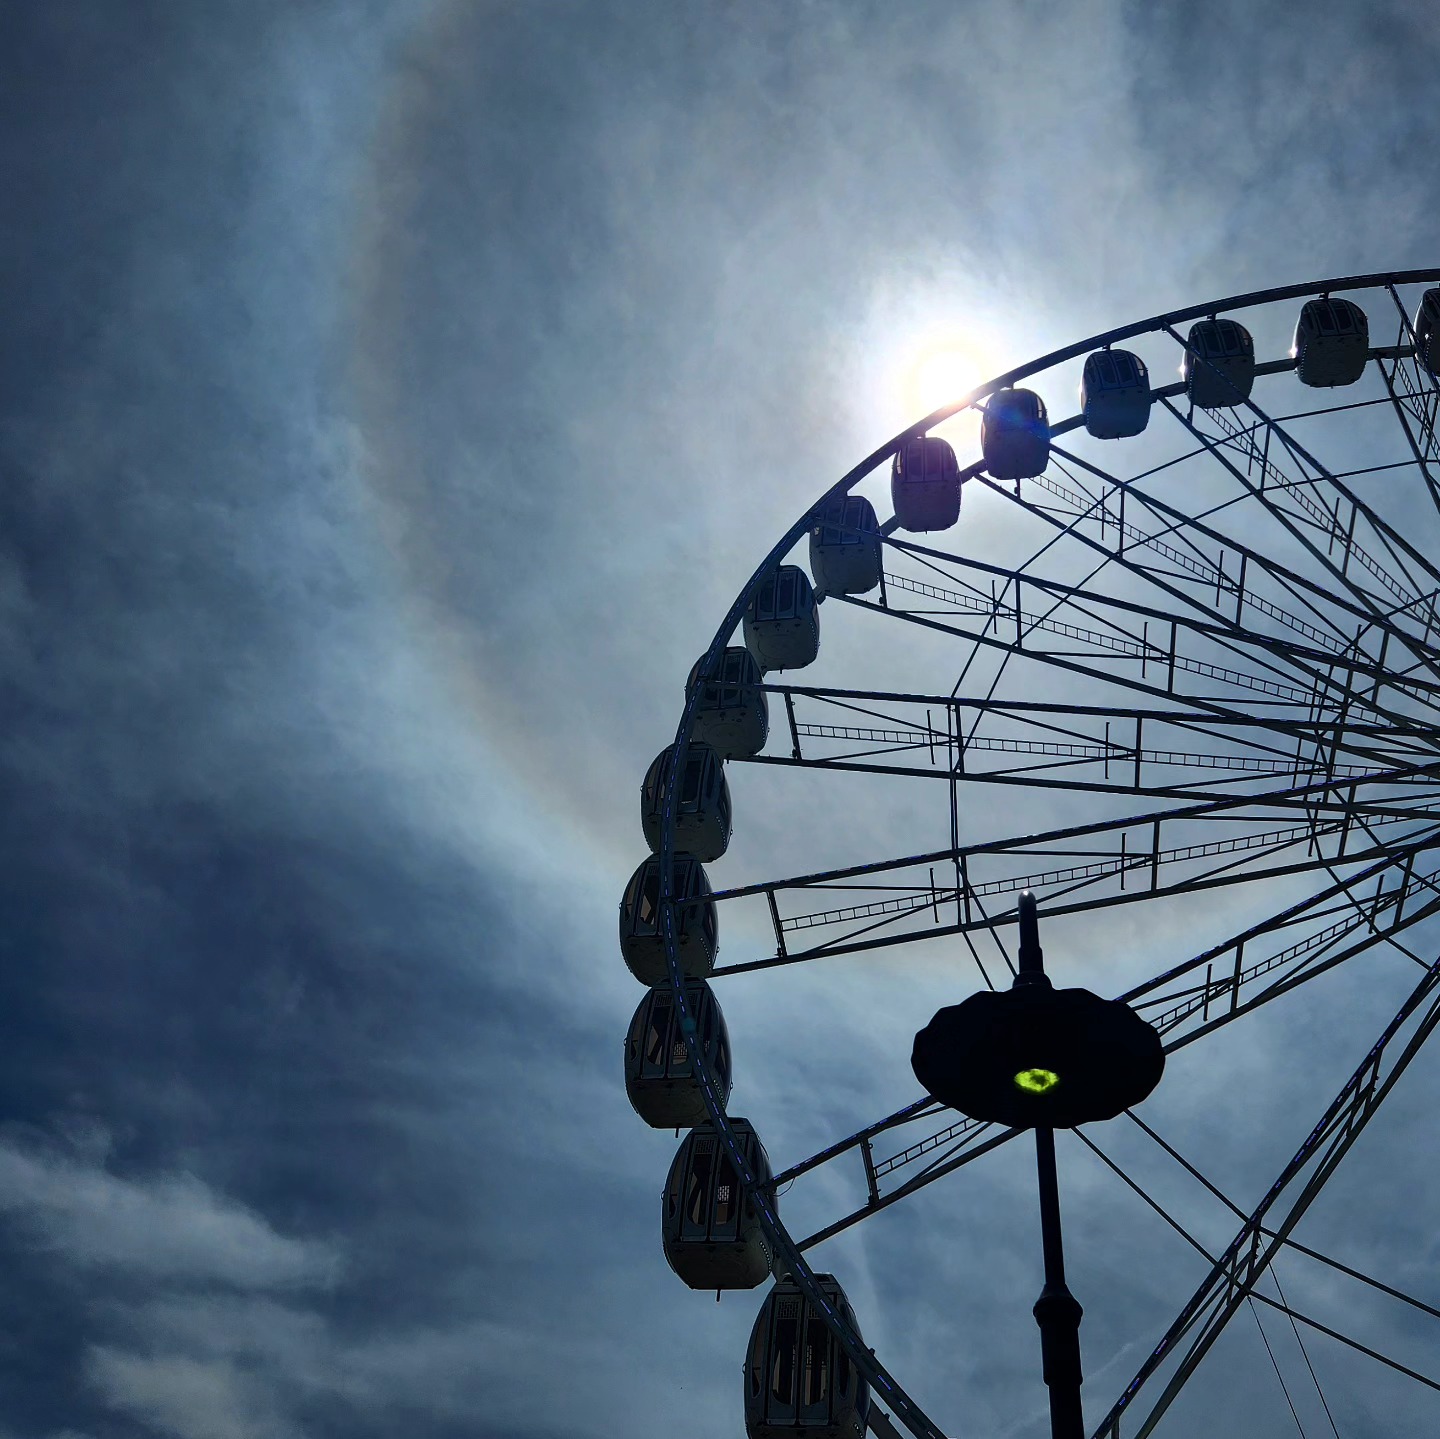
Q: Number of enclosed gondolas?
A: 14